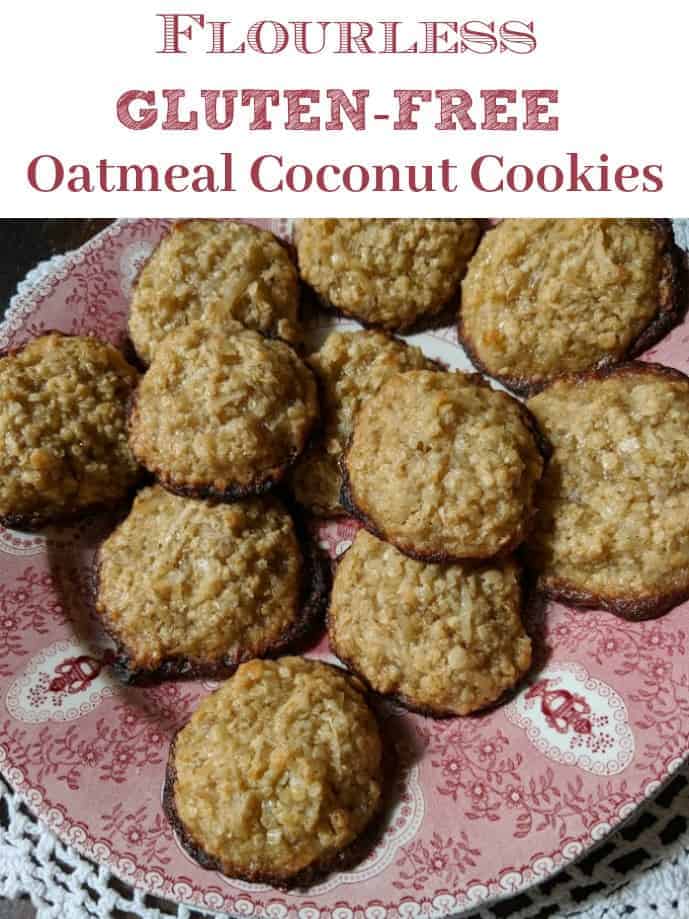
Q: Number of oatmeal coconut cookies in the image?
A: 11